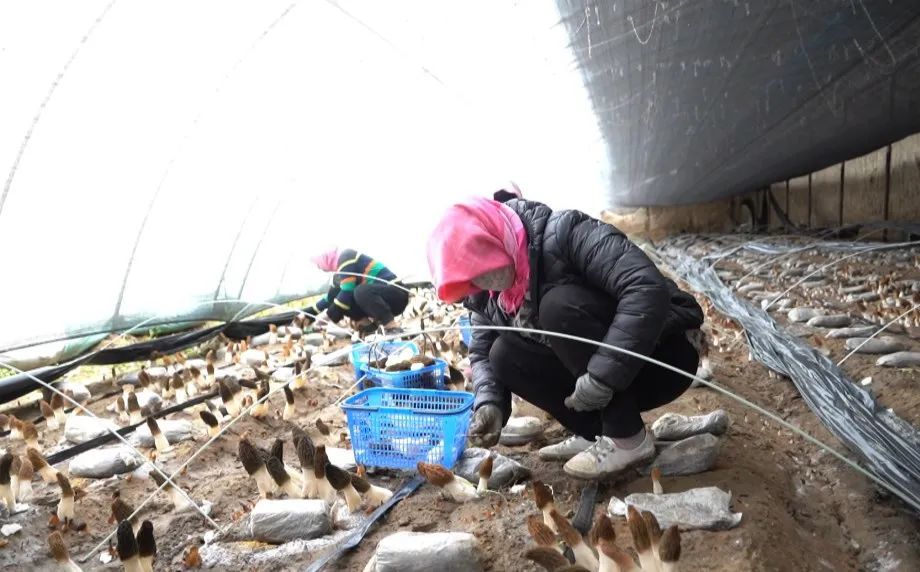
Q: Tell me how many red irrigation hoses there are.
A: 0